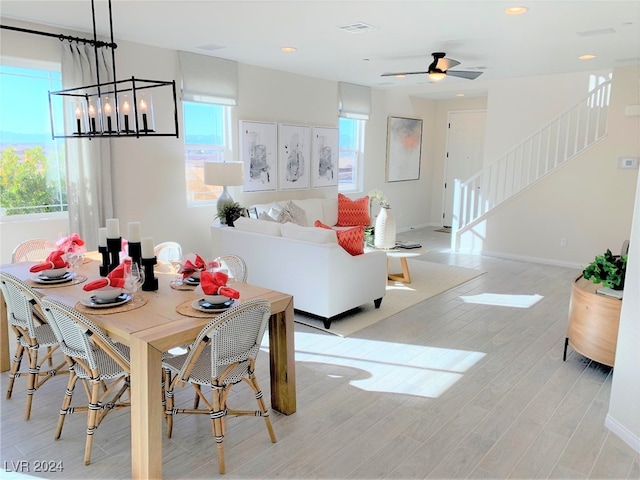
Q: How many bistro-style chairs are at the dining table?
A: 6